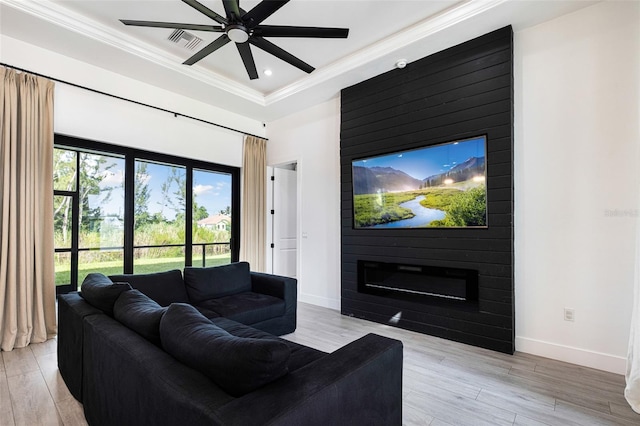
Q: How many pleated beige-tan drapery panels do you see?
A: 2